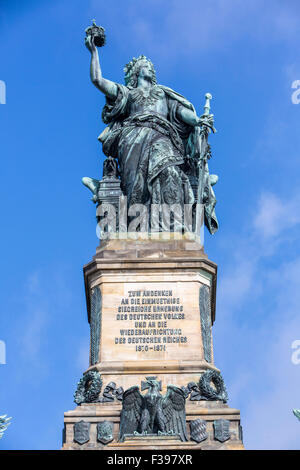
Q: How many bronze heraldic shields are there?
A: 4